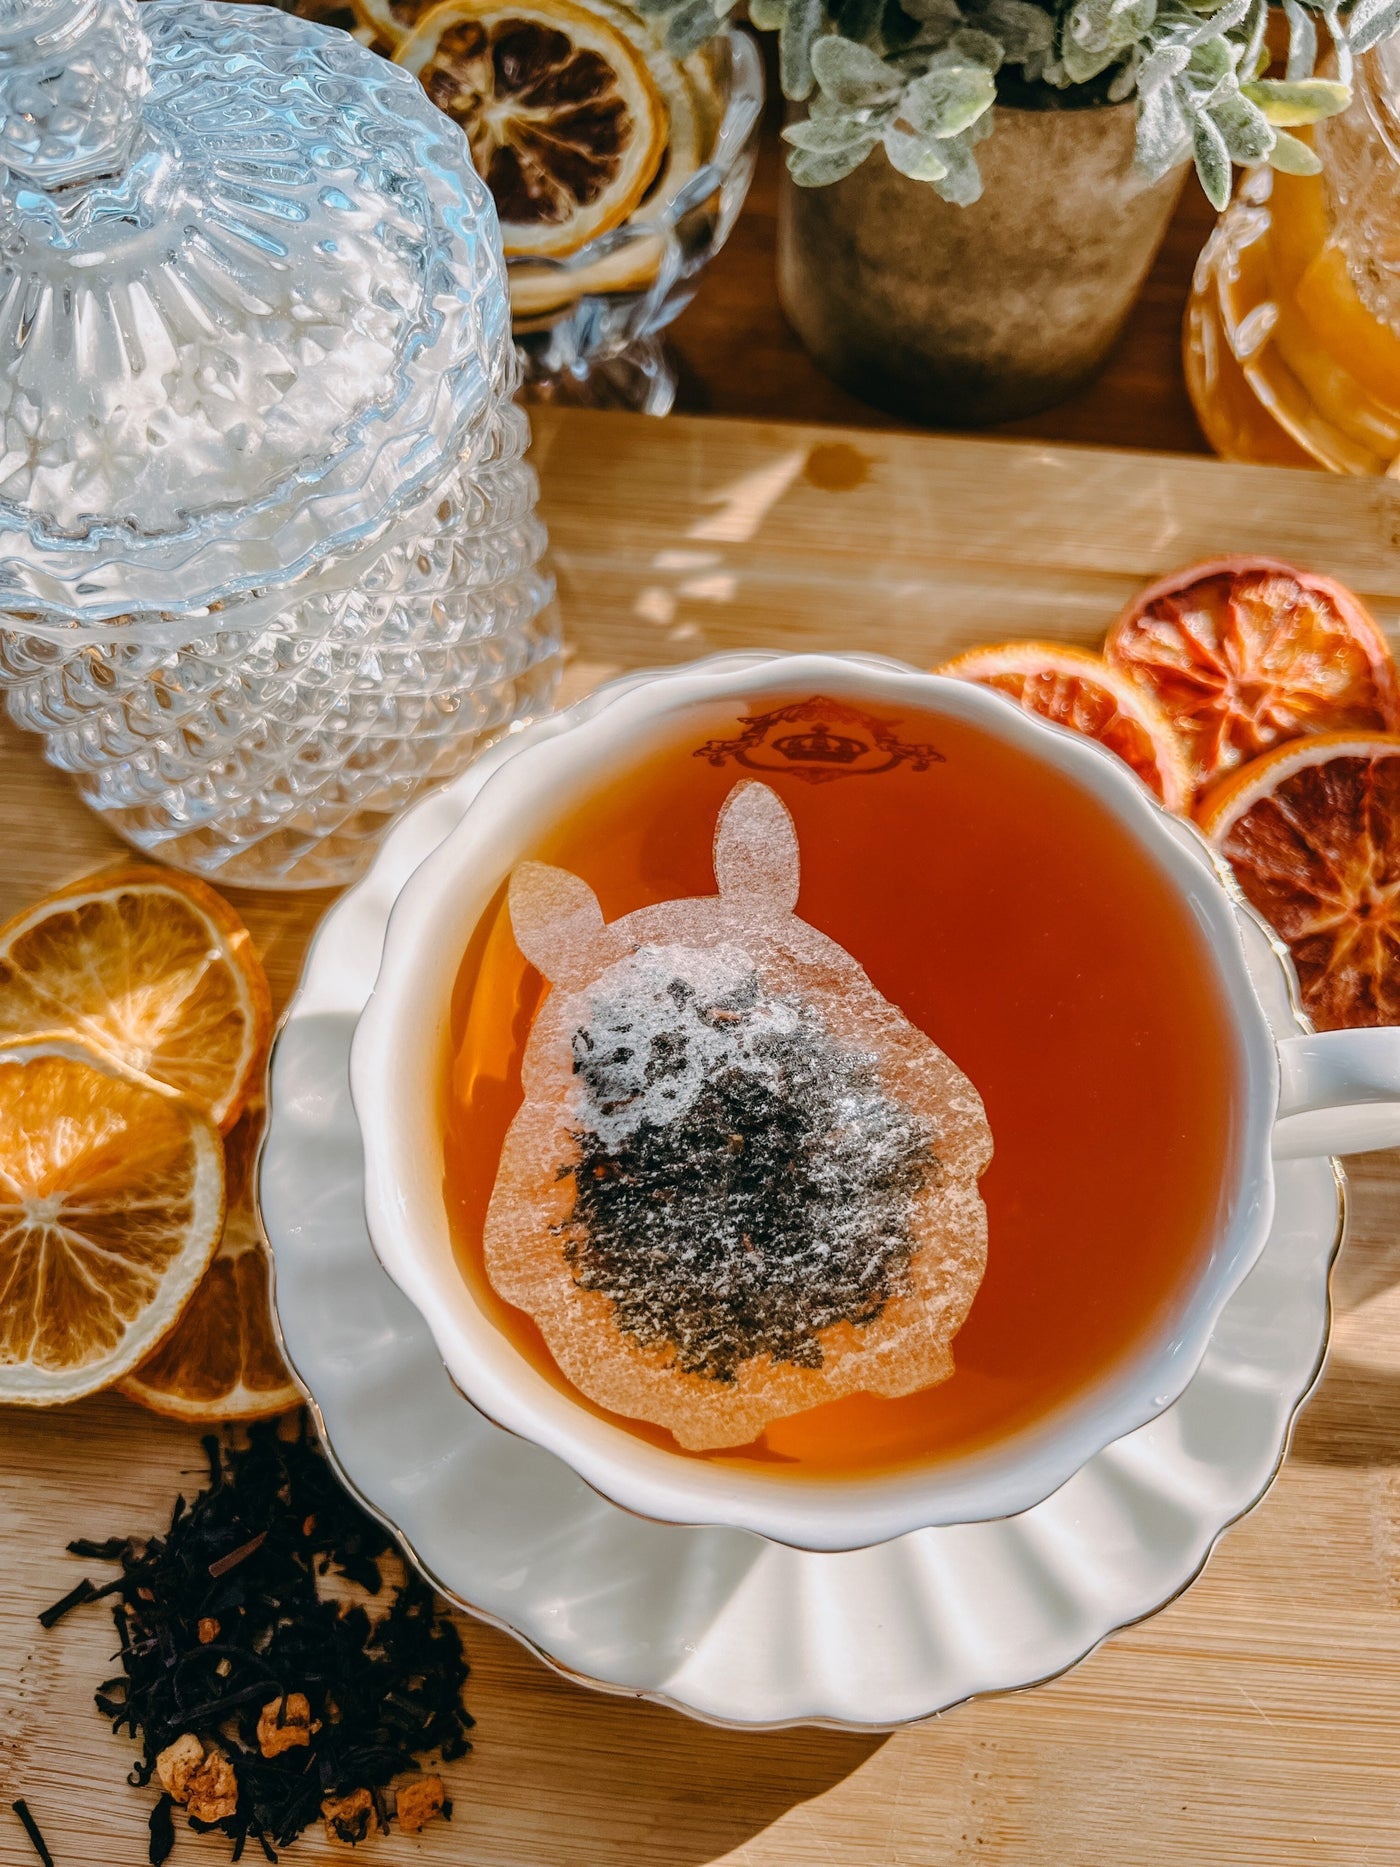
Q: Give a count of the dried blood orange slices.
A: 3